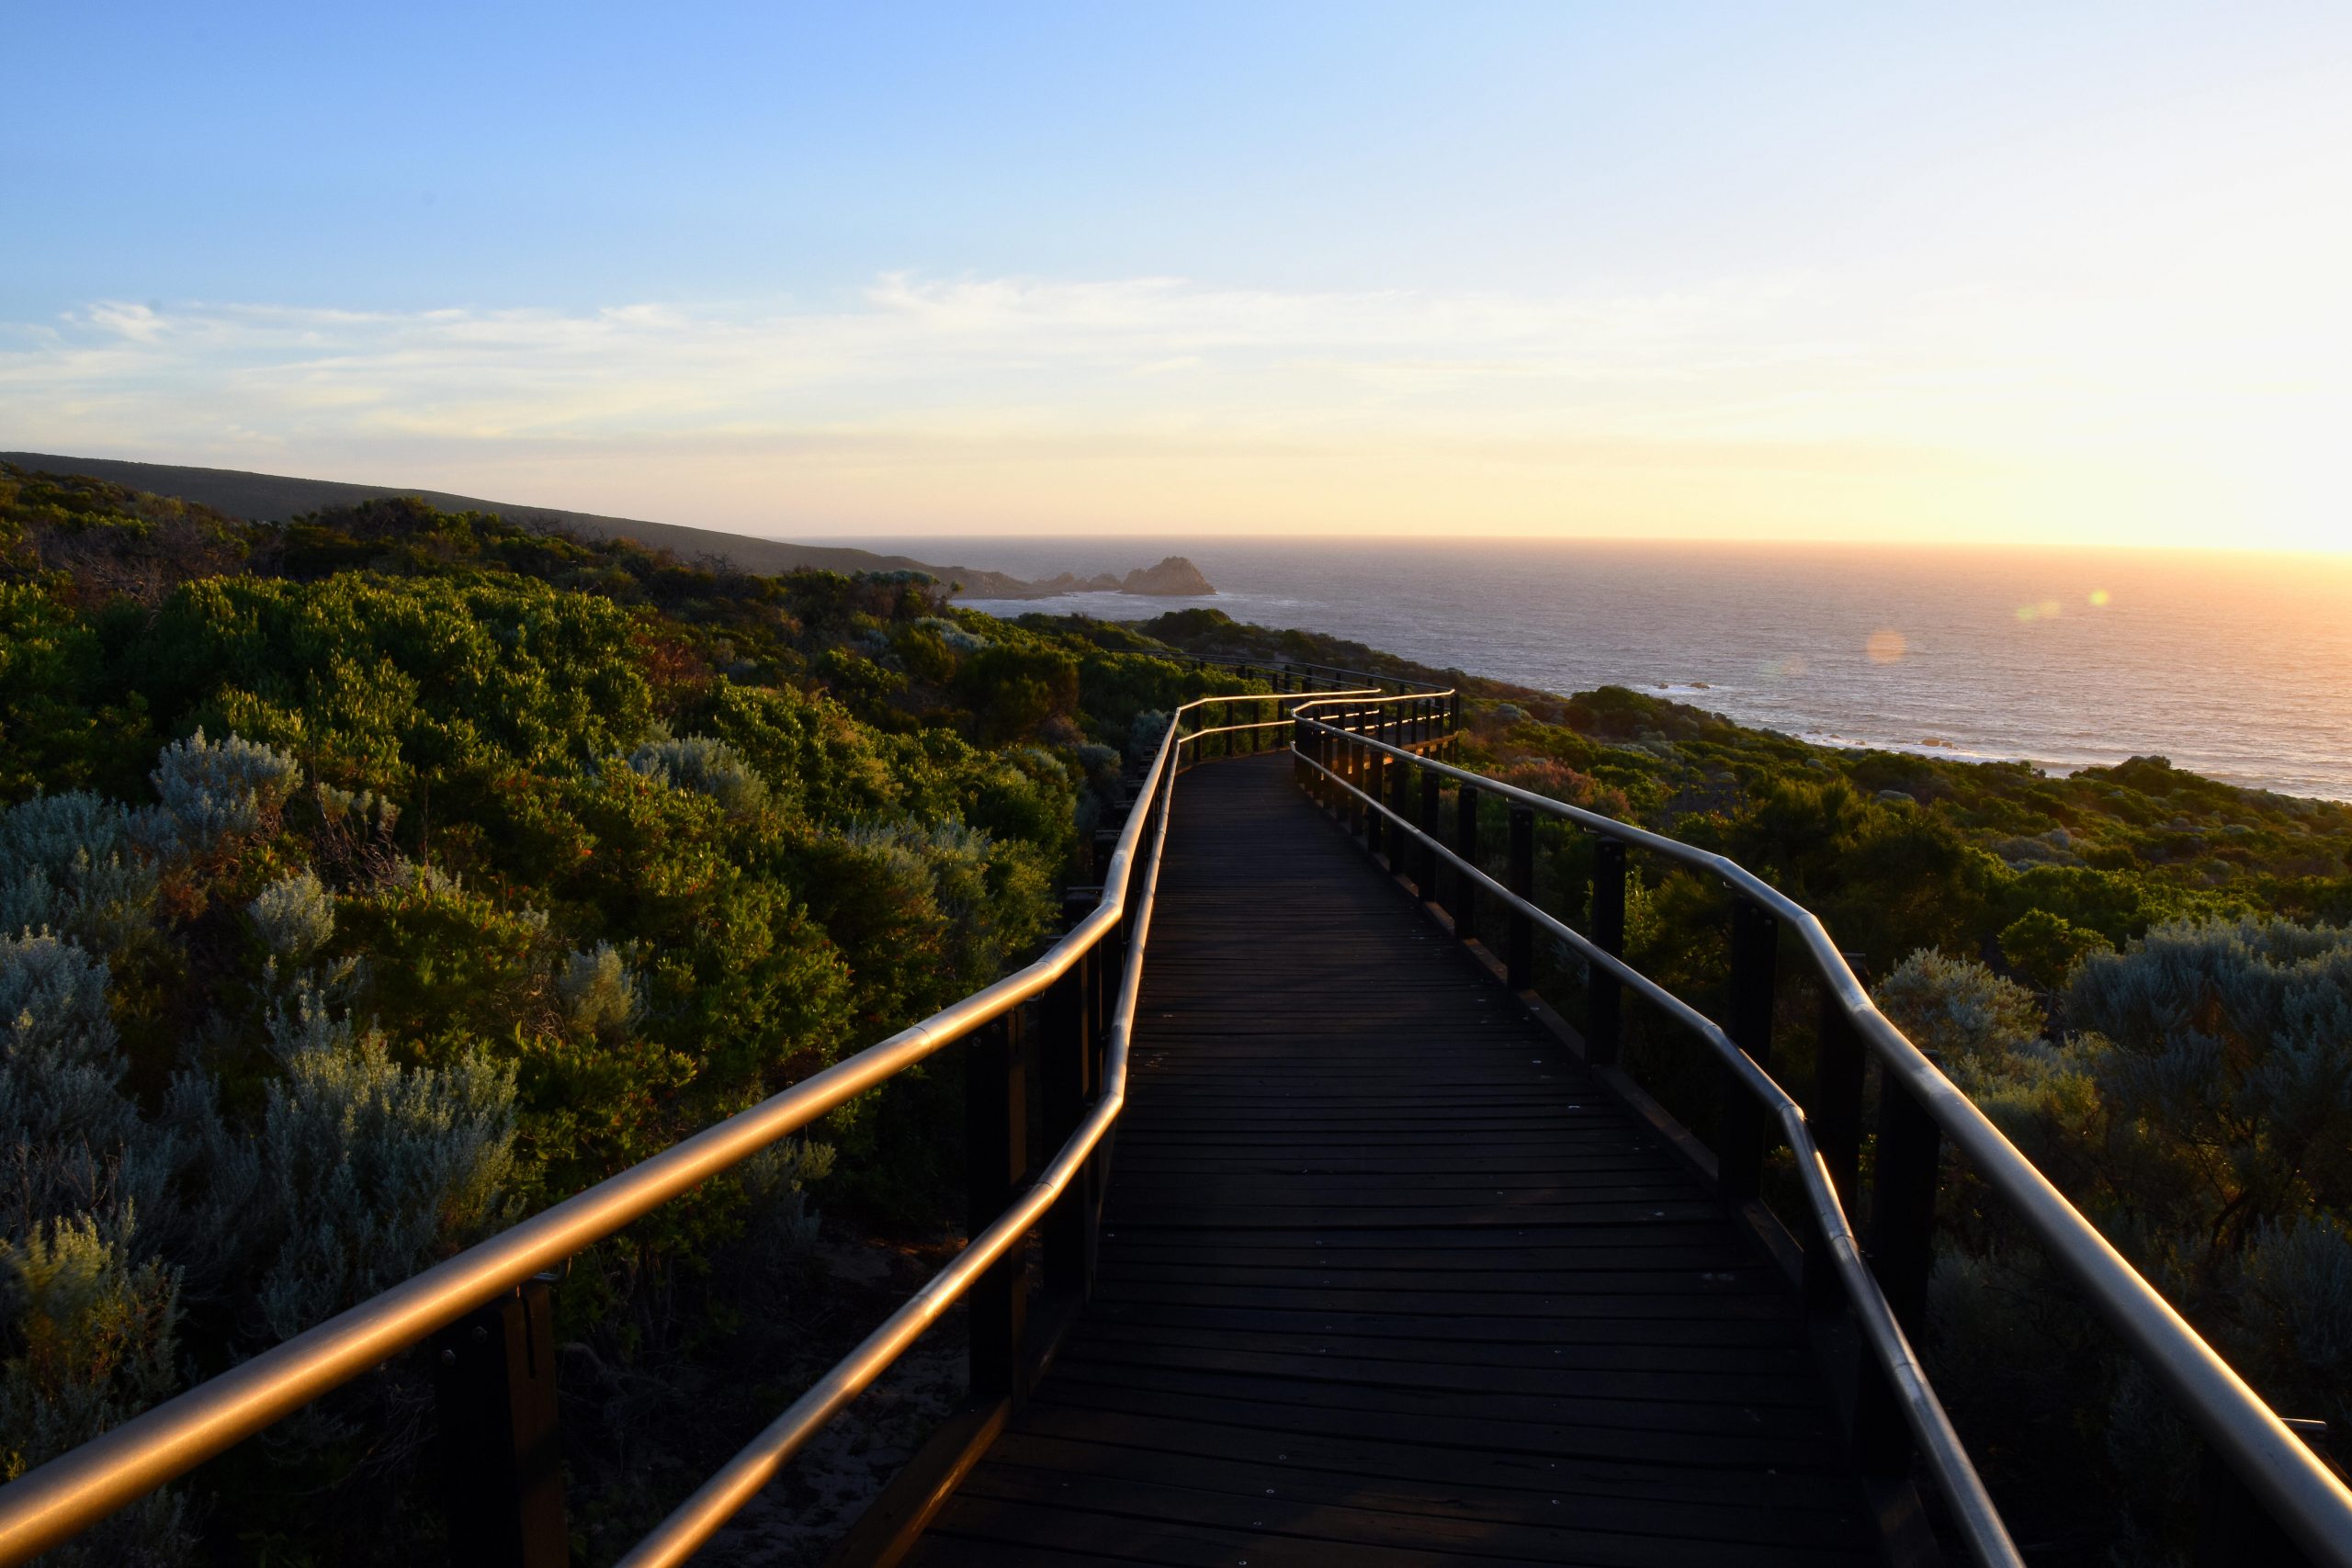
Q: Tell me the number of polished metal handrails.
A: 4